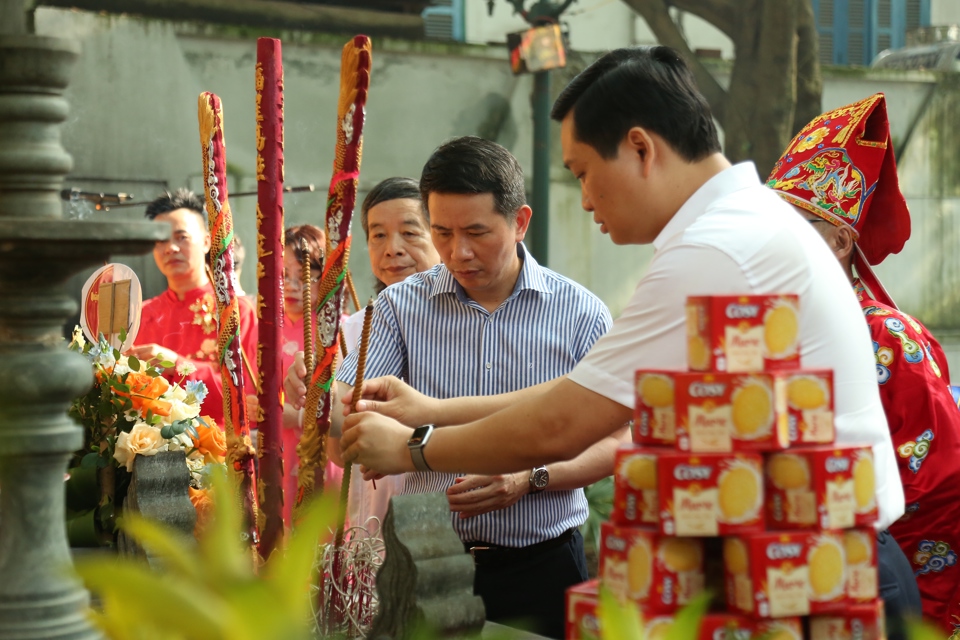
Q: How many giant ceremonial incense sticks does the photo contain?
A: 3